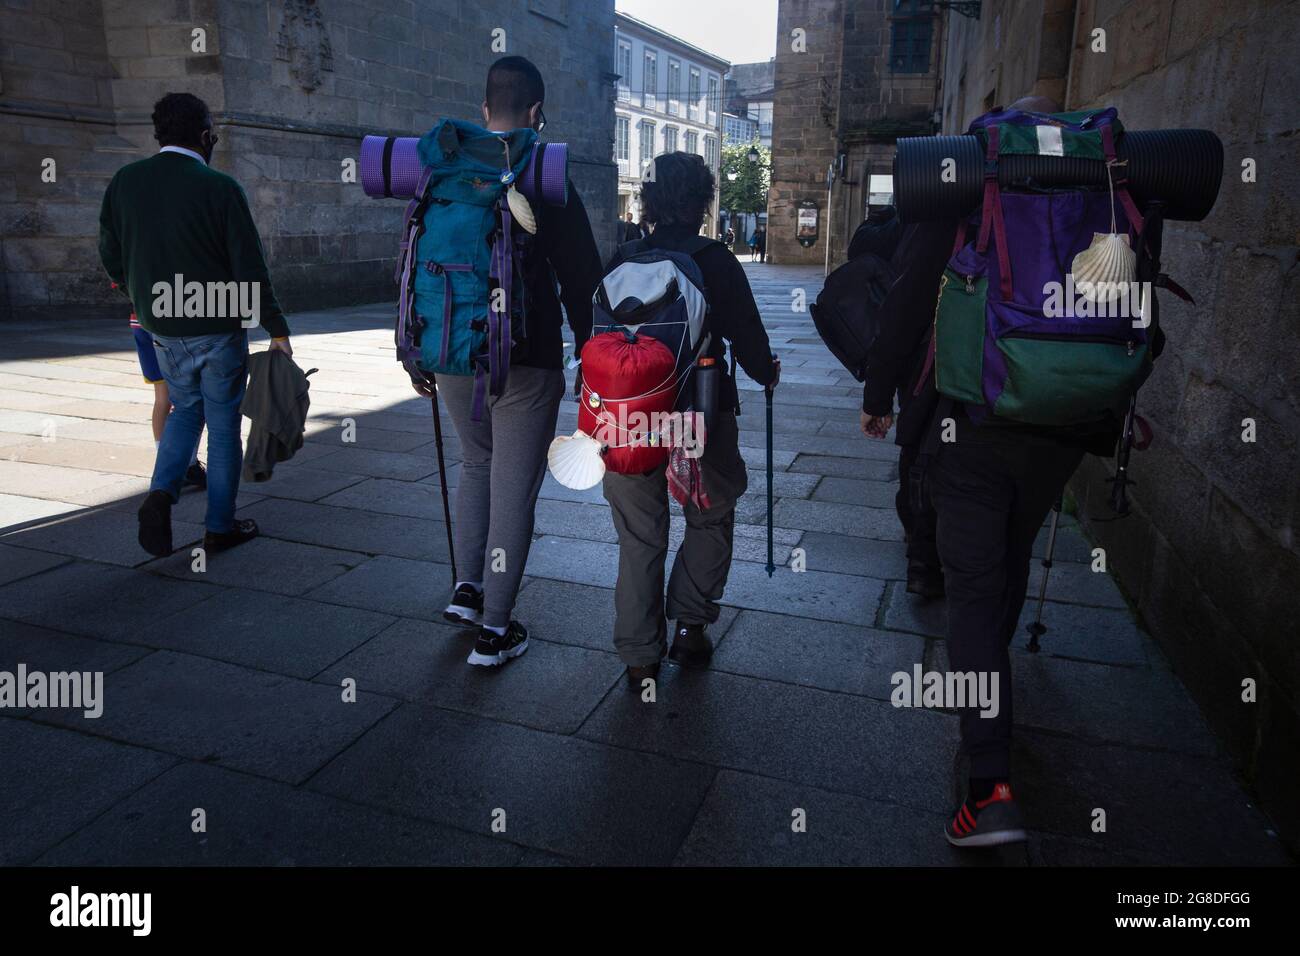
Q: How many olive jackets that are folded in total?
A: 1